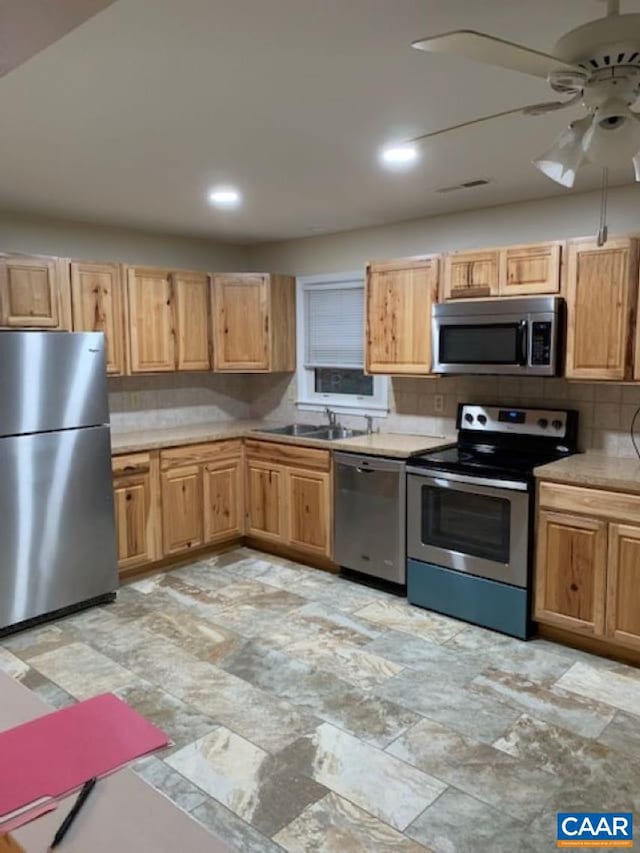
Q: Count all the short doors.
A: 3